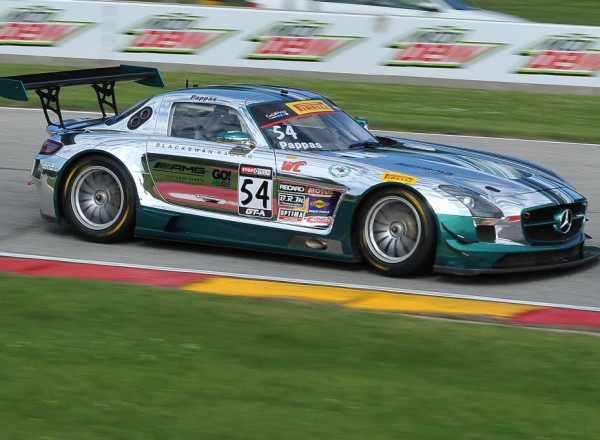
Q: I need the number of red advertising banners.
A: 5